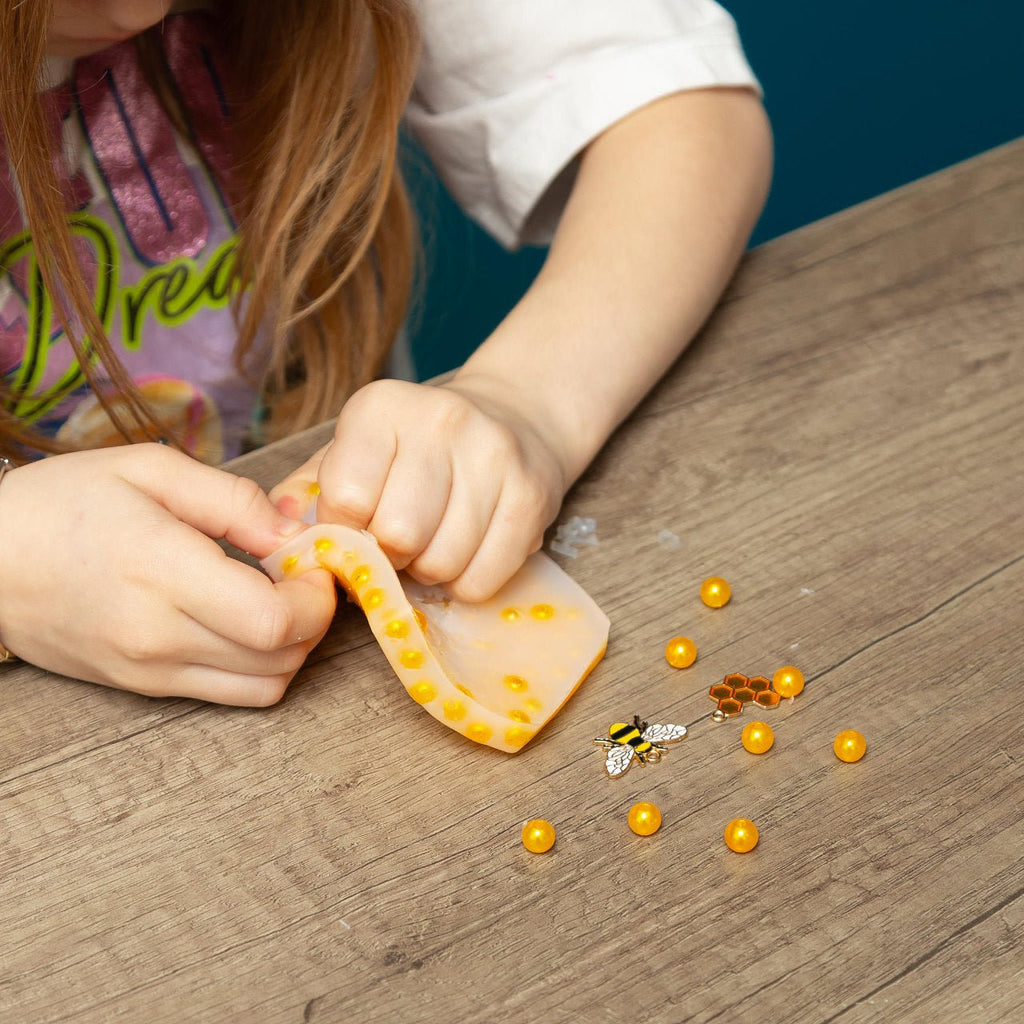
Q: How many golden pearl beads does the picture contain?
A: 8